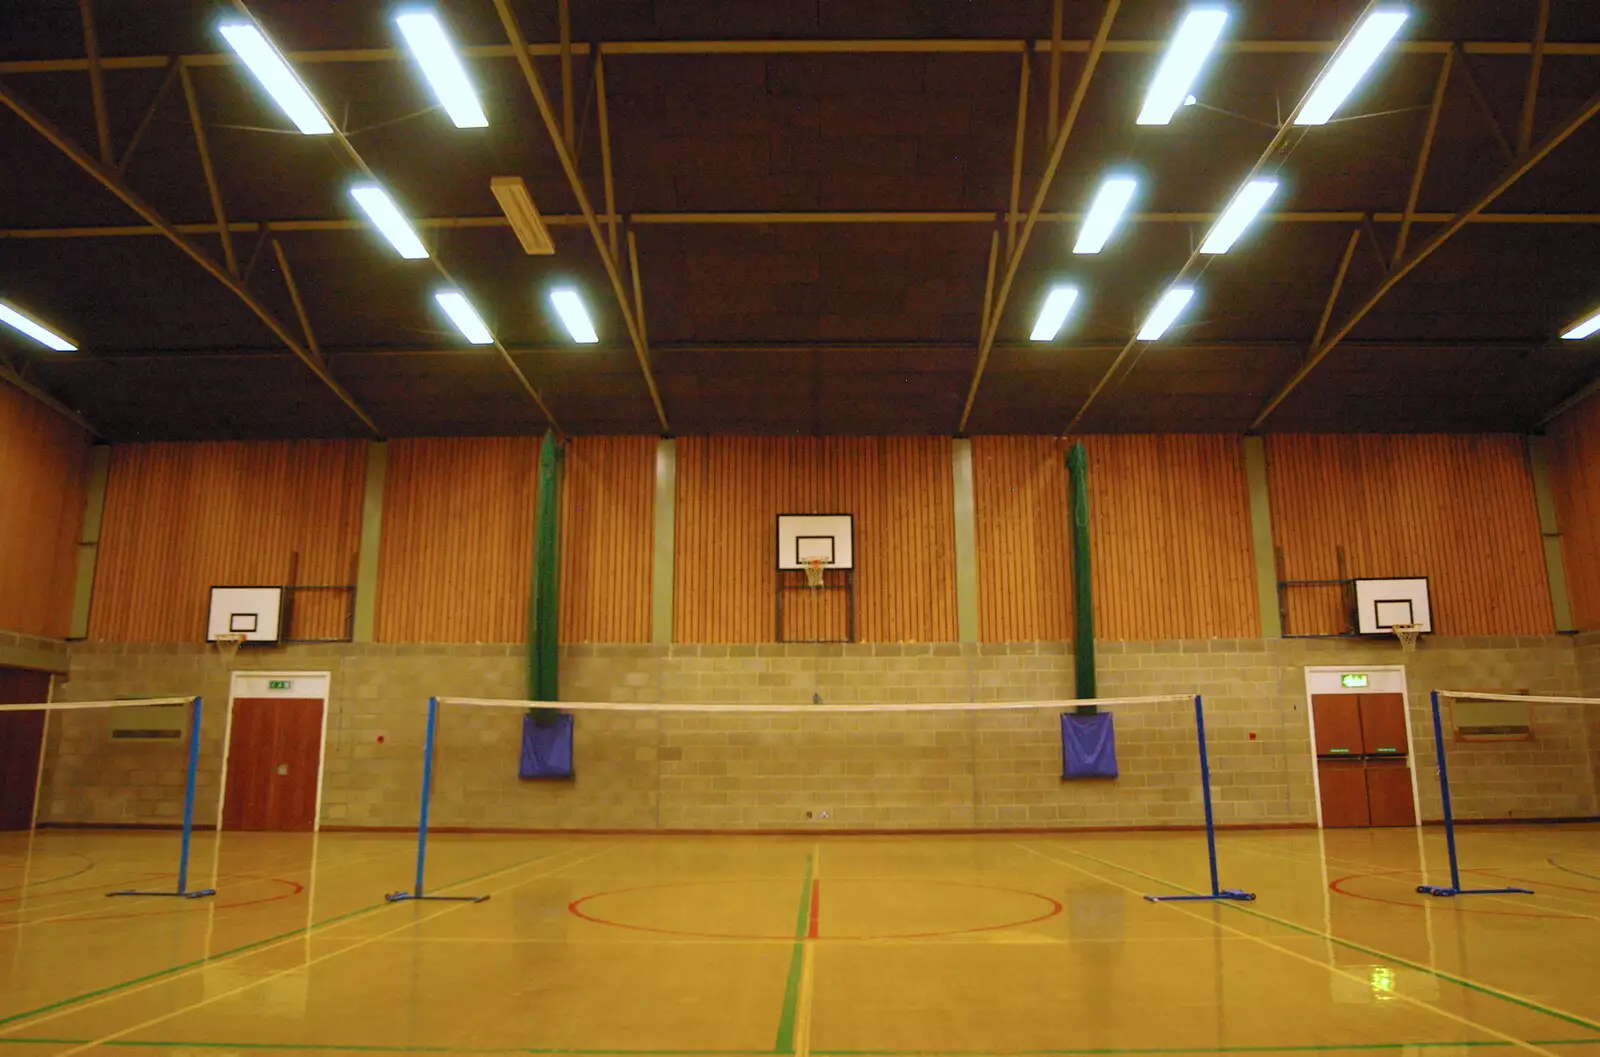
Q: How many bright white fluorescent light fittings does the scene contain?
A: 13